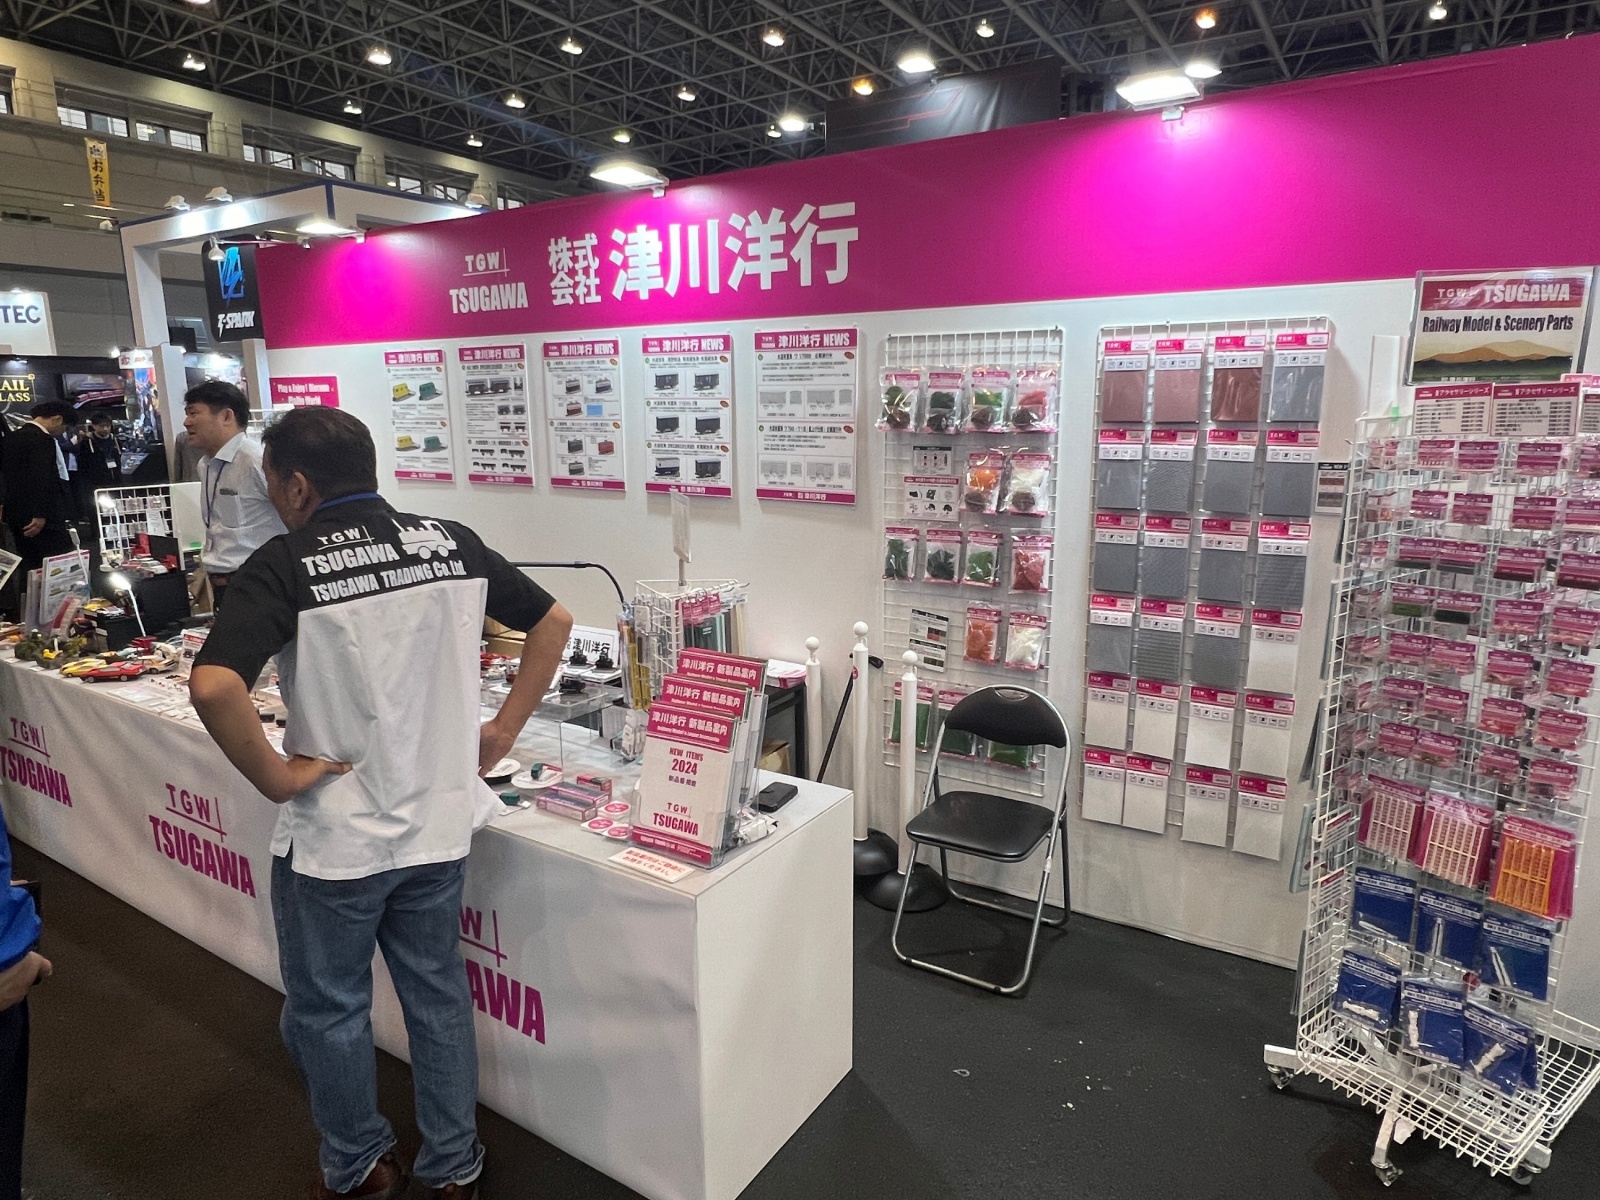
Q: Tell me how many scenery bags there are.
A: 15